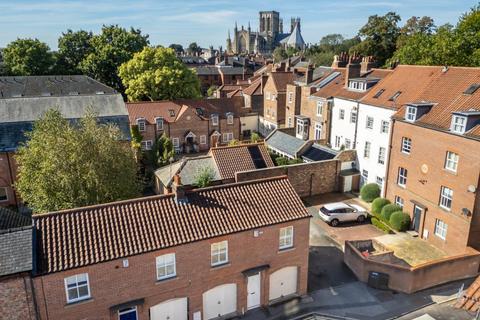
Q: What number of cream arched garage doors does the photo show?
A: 3